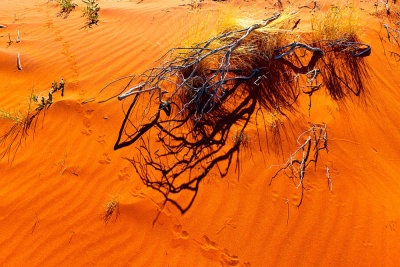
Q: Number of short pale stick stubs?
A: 2